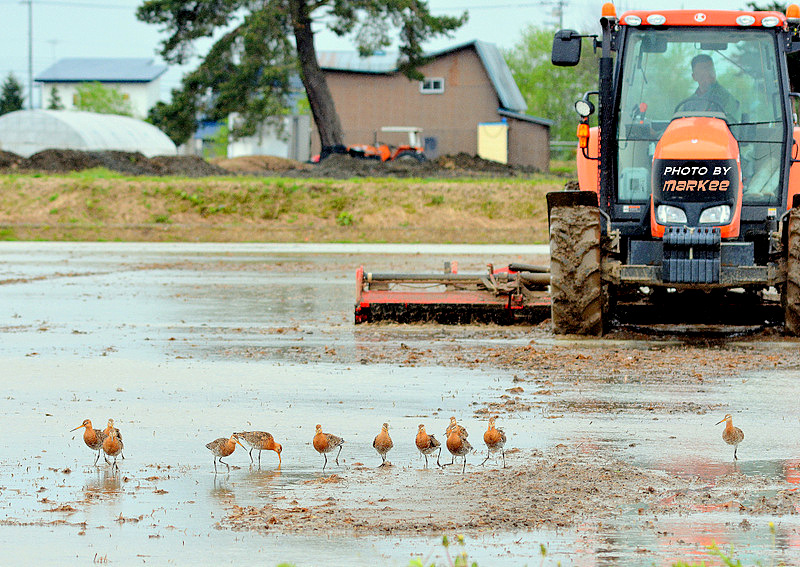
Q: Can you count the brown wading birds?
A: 12